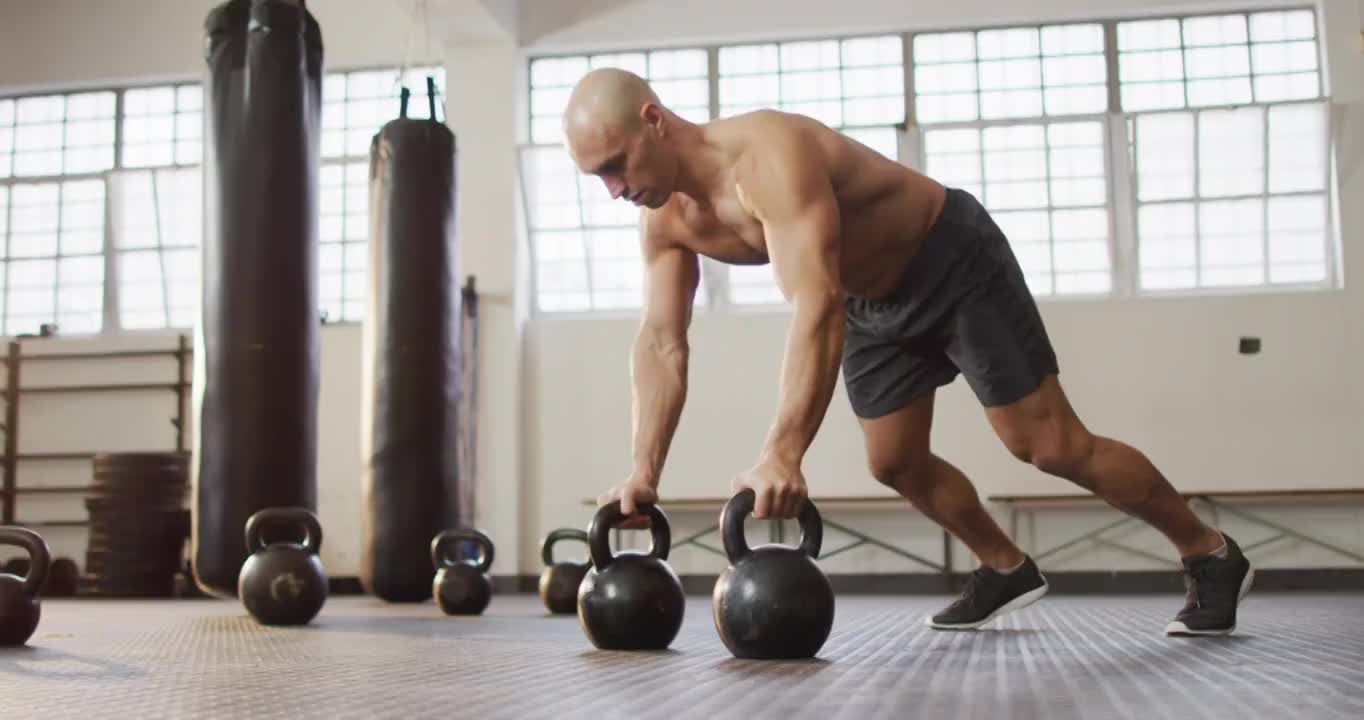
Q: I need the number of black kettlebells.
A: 6